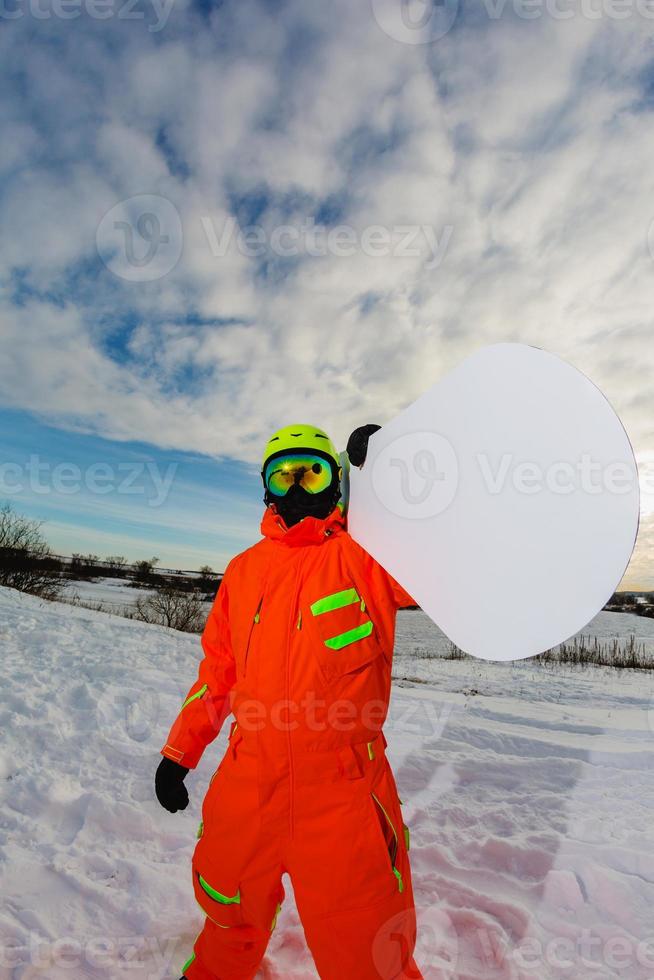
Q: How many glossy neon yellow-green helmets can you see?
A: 1